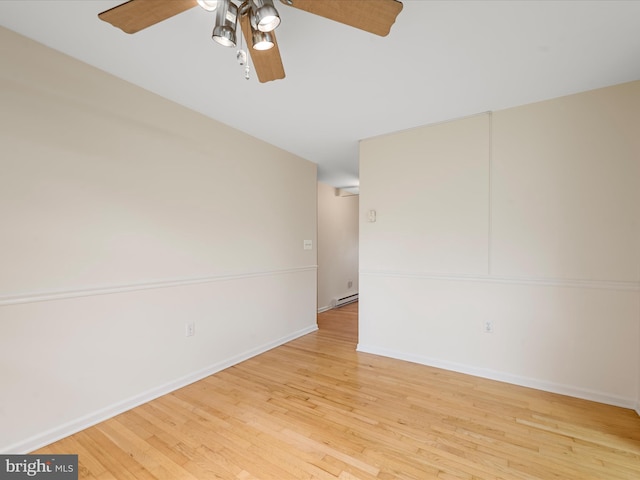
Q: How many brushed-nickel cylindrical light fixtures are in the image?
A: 4